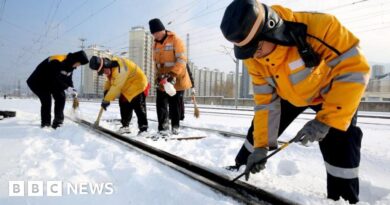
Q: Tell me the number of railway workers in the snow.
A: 4